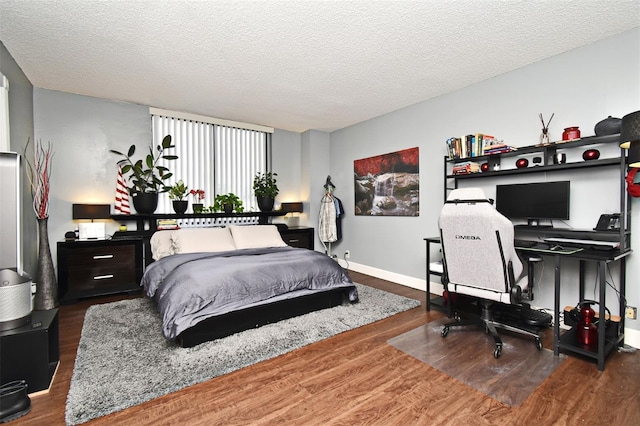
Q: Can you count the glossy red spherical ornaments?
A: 3